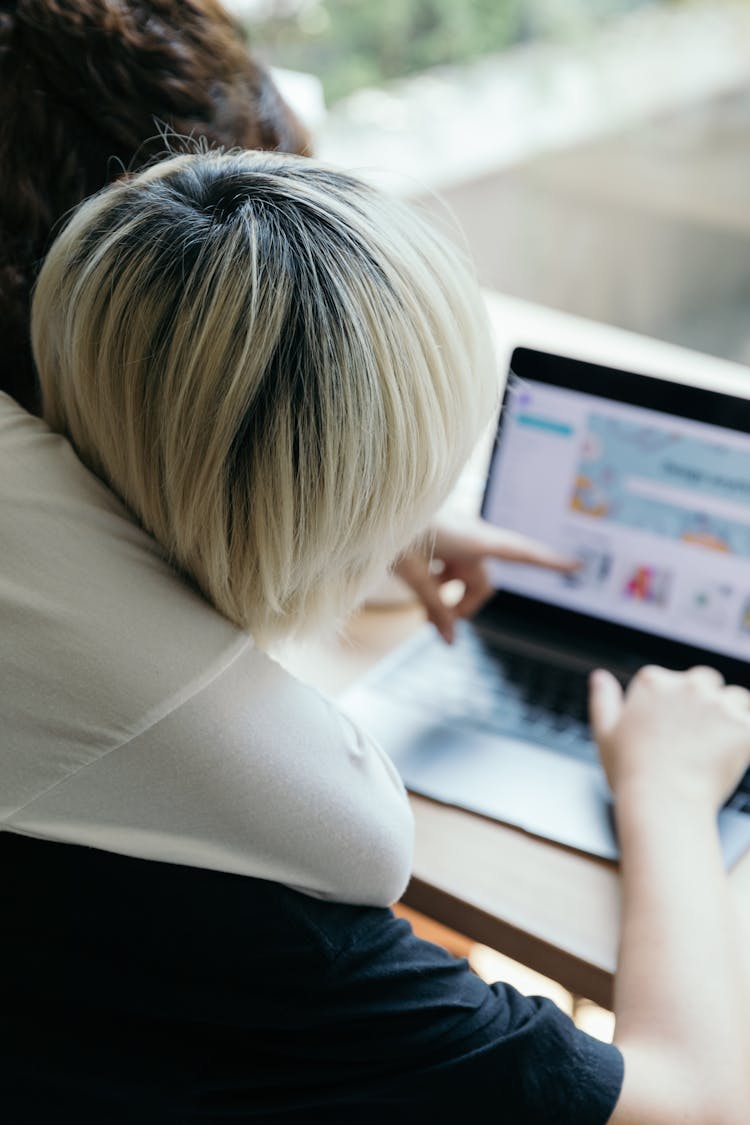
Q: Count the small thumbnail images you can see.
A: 4